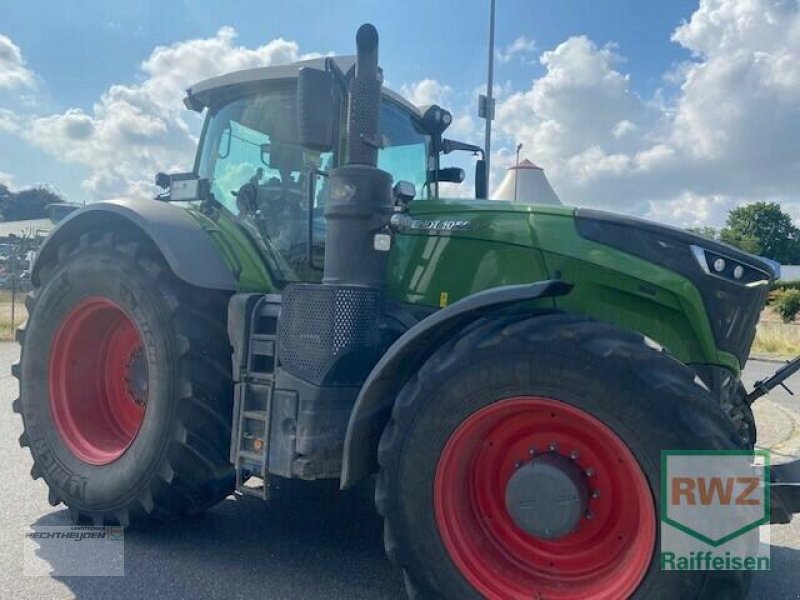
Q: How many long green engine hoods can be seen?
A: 1